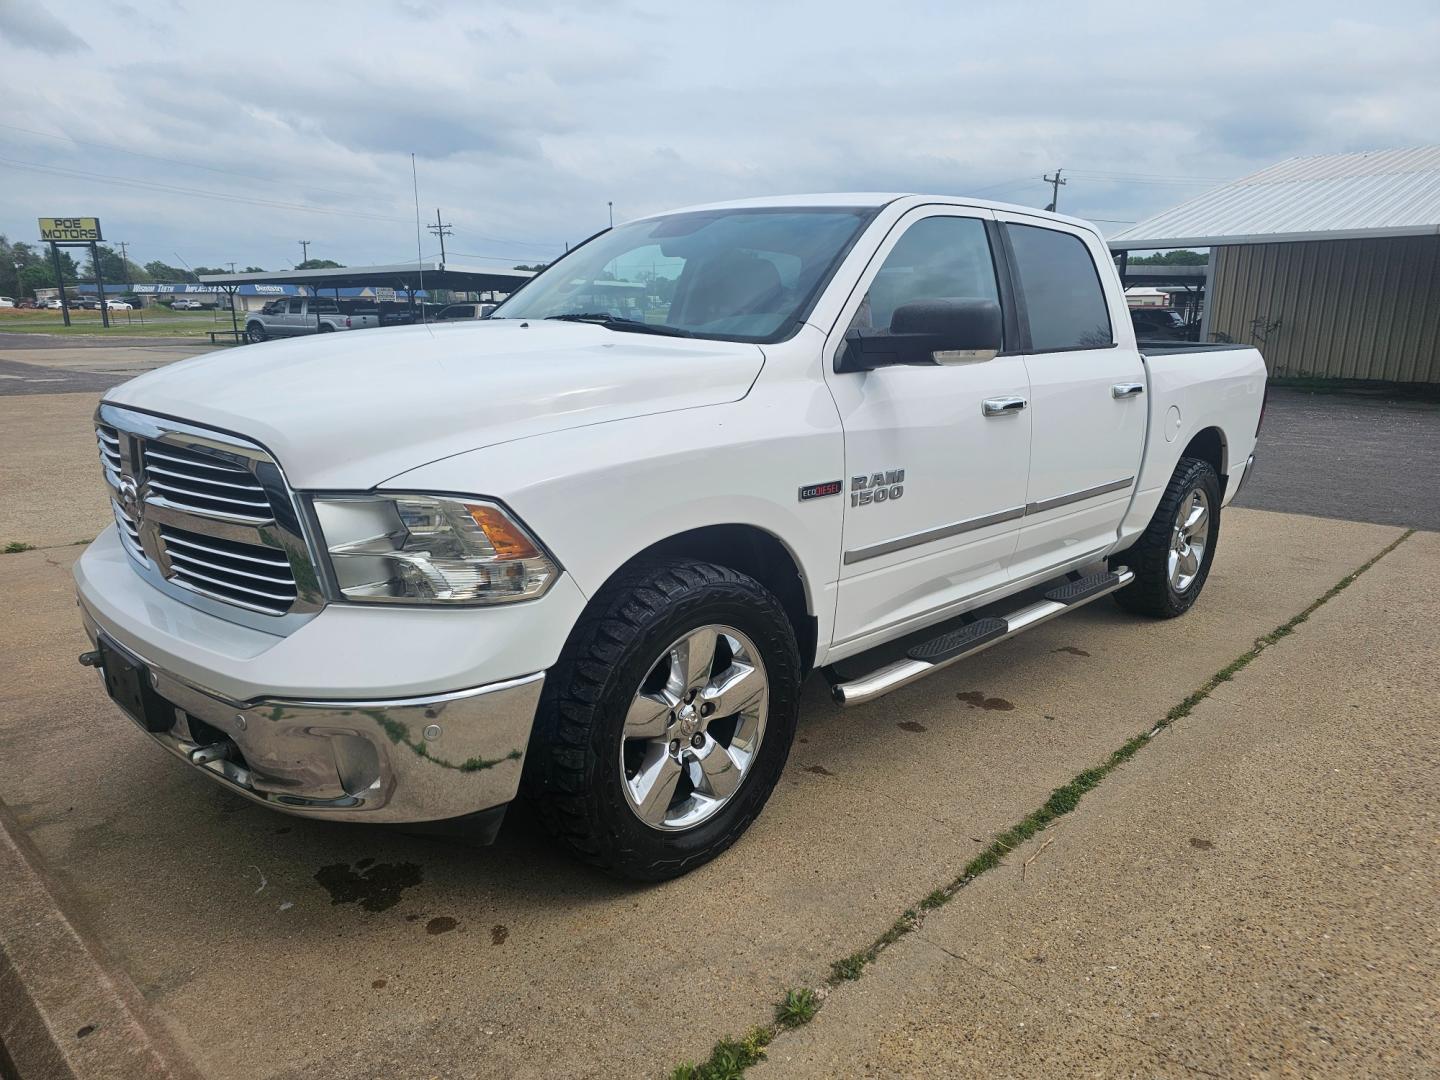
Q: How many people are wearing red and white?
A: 0